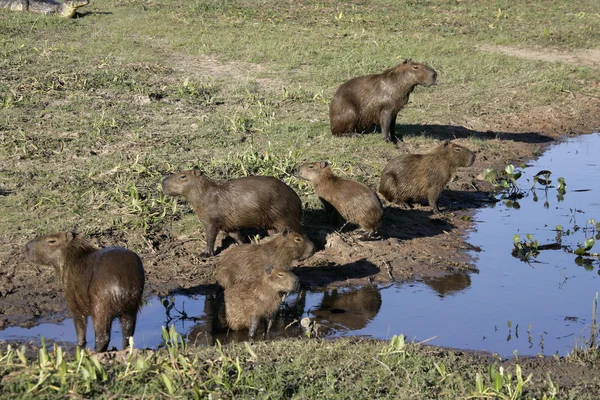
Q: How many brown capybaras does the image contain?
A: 7